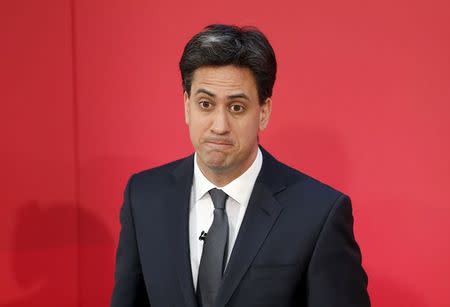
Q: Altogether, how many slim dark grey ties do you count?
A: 1